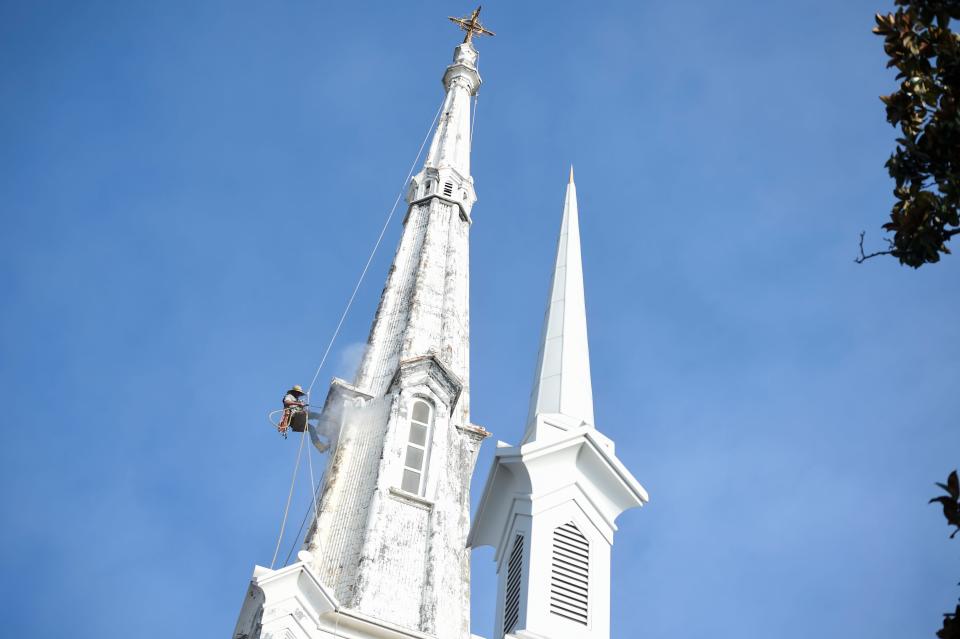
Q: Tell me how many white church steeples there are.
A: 2